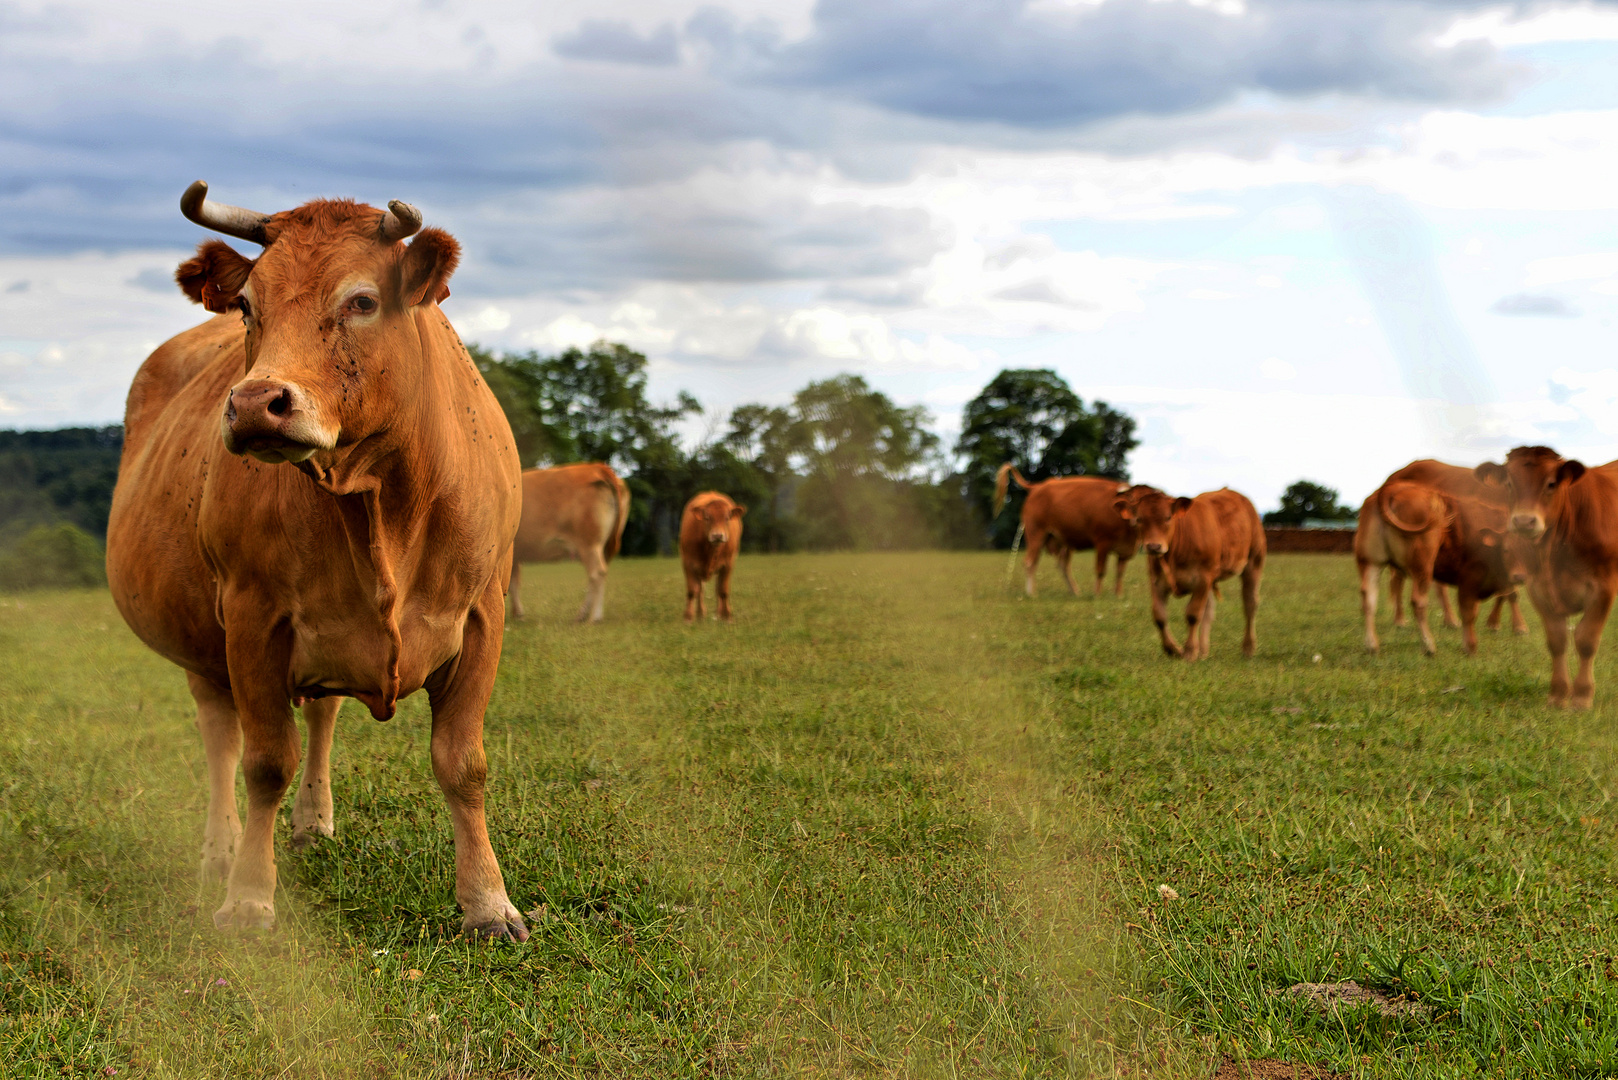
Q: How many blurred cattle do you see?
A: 7